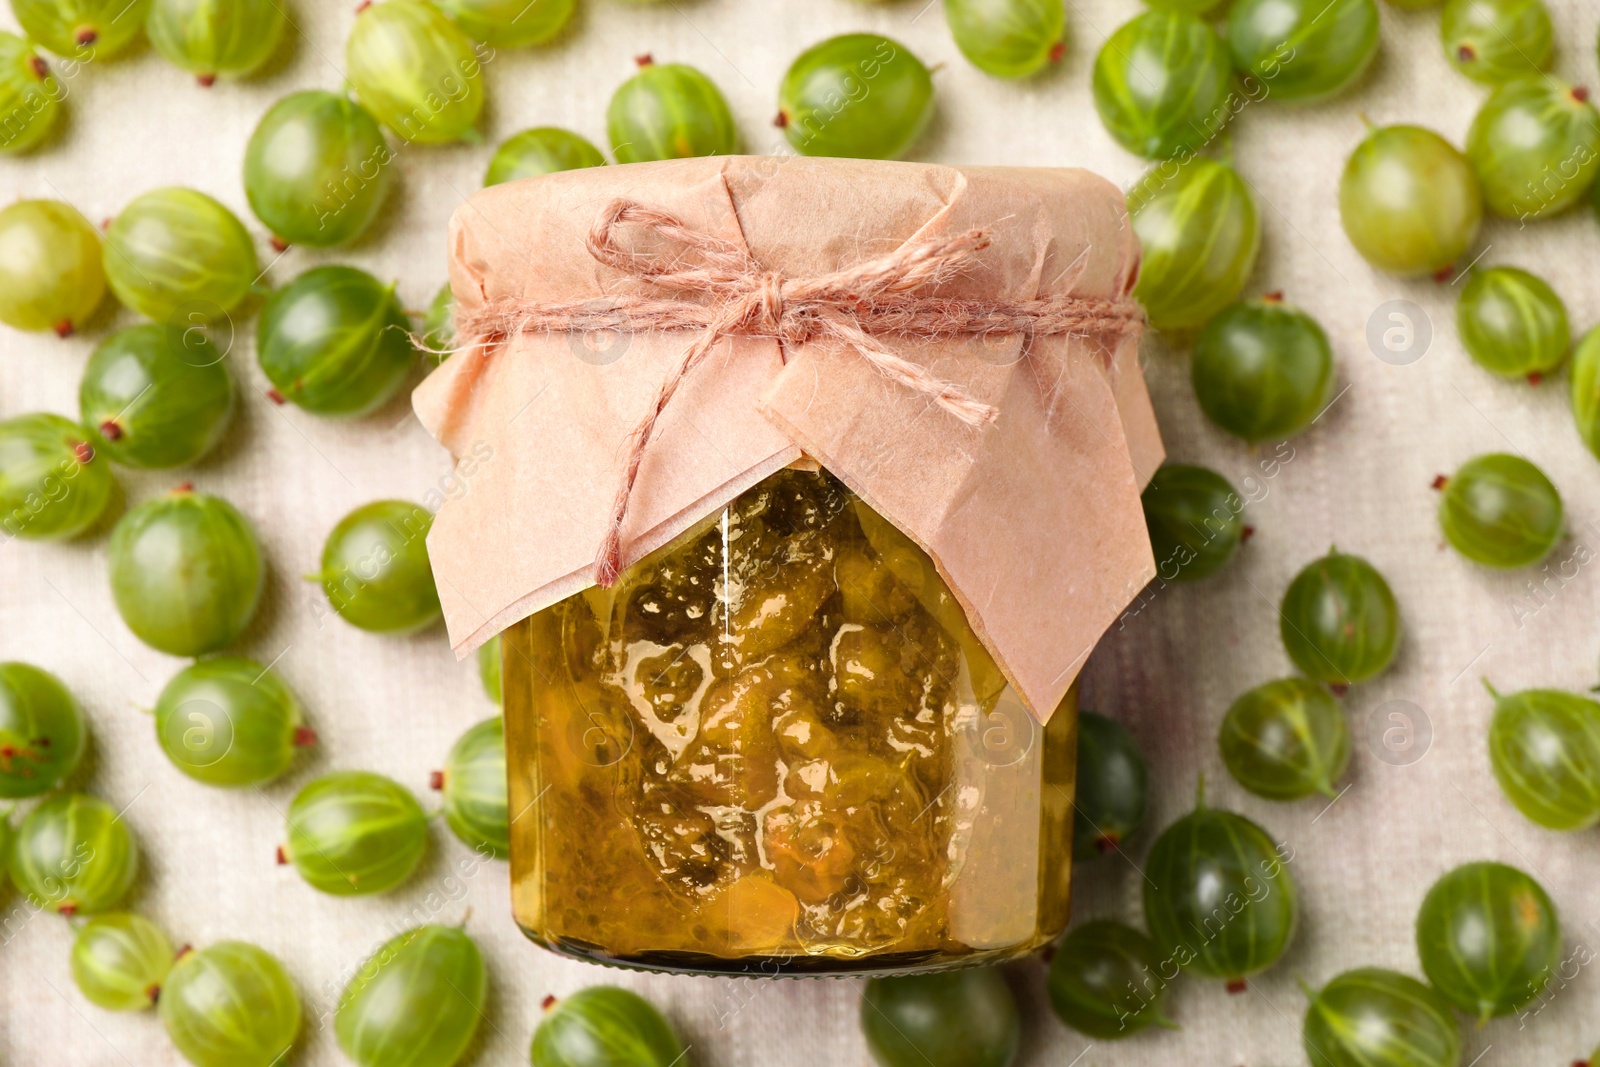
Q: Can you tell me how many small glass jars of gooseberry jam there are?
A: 1